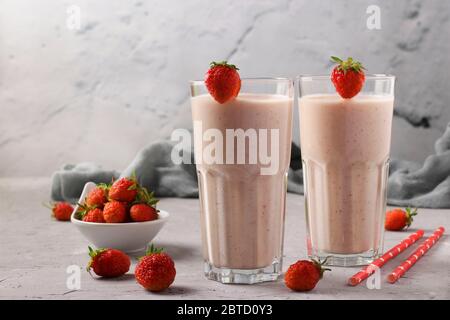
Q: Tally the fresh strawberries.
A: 12